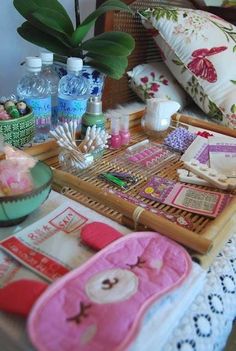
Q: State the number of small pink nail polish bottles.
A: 2